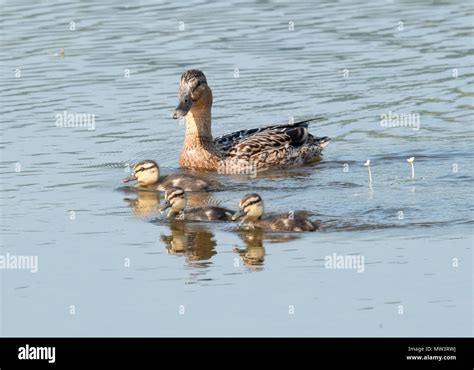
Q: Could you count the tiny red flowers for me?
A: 0